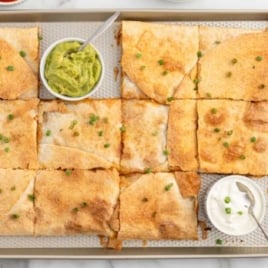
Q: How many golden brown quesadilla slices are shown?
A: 10